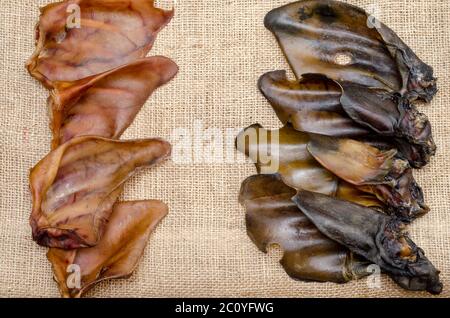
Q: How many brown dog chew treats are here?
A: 4